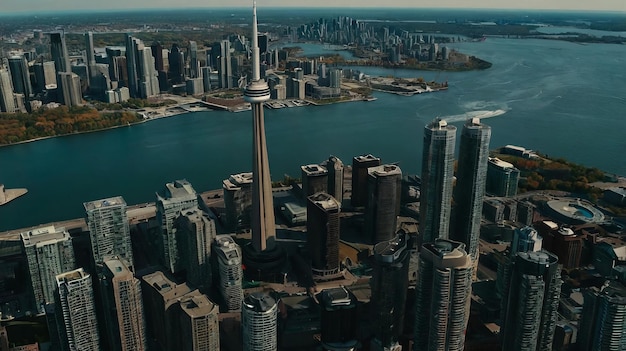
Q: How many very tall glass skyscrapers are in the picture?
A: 2